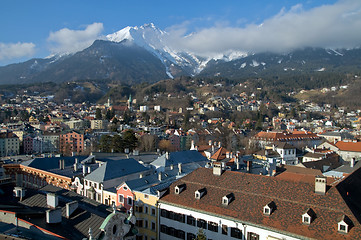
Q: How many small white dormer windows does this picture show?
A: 6